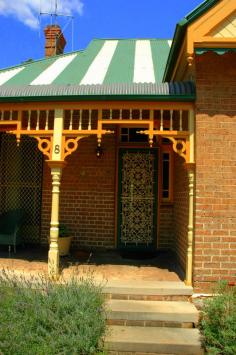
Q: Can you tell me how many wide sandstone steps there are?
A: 3